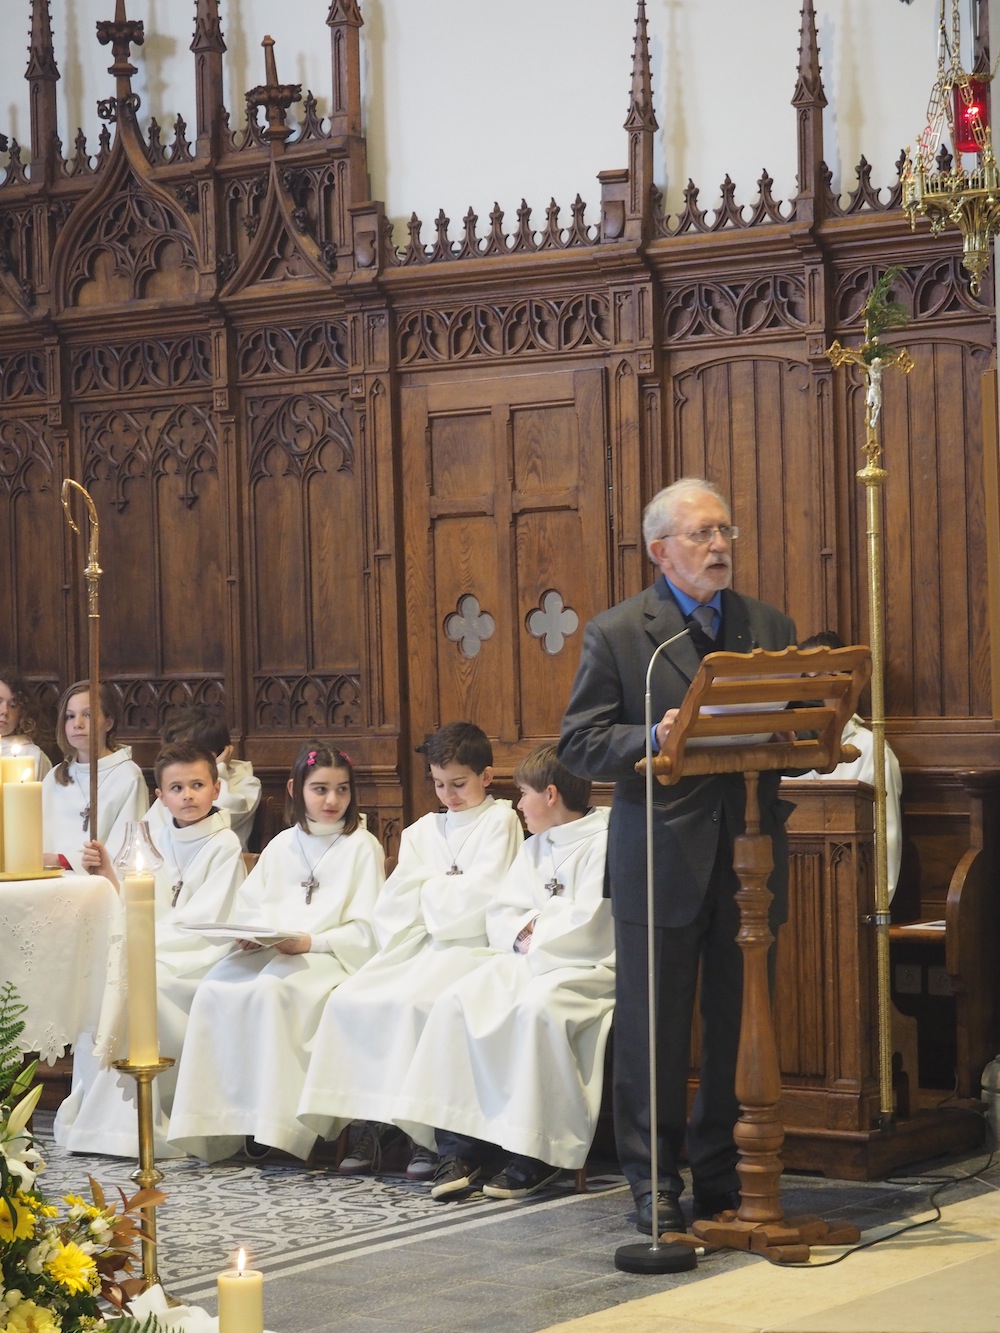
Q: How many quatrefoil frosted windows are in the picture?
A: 2